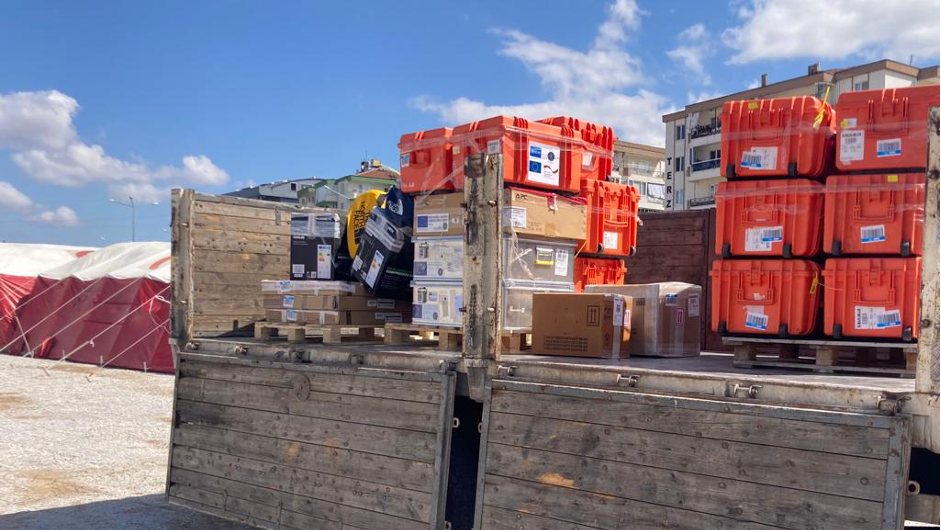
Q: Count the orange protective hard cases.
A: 11